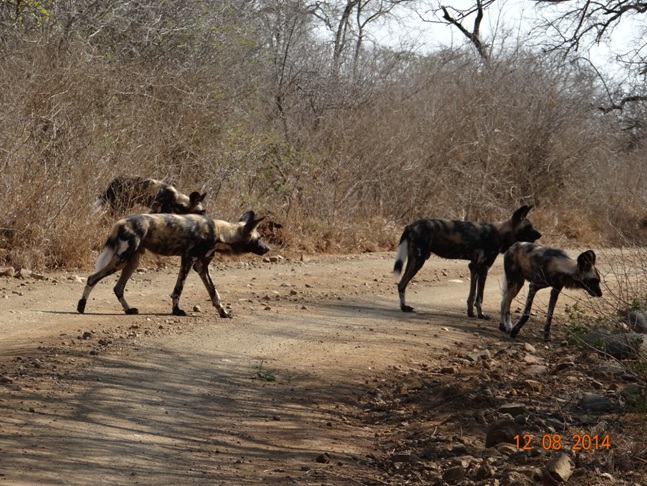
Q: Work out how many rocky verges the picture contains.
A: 1